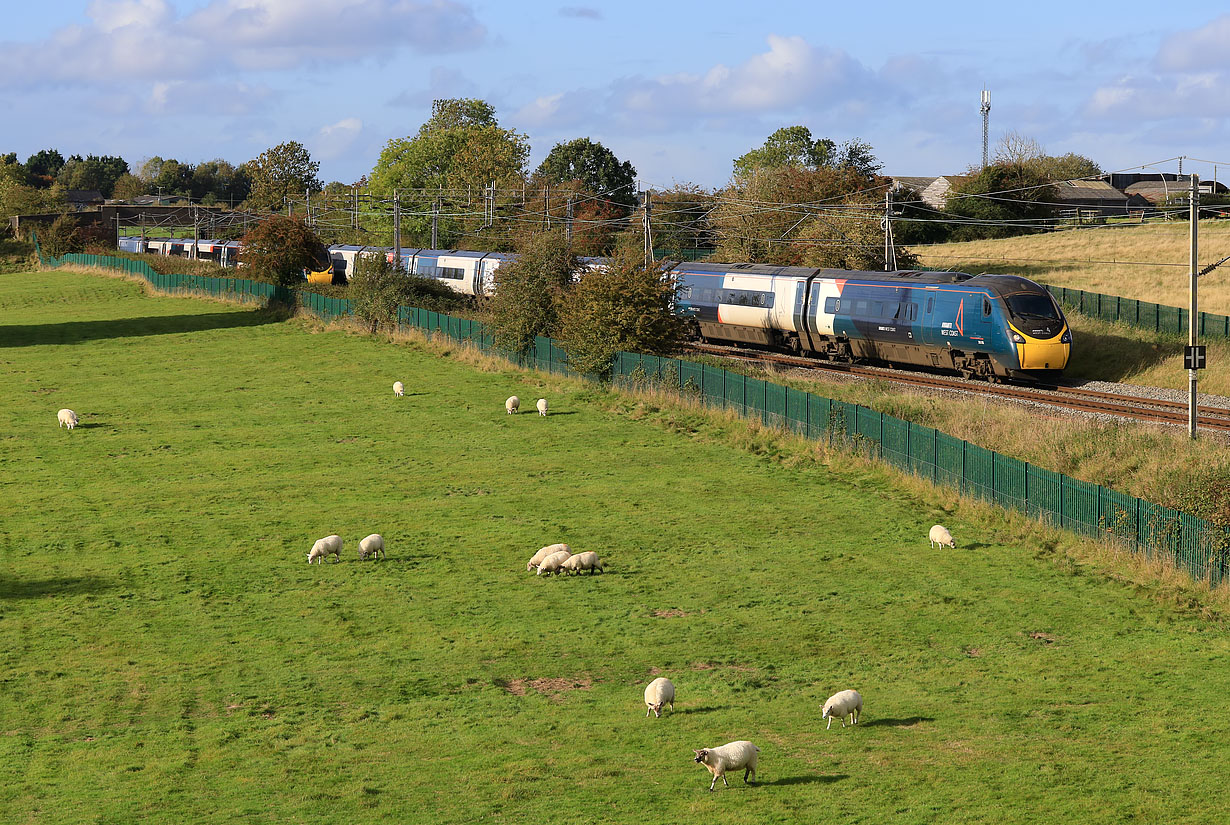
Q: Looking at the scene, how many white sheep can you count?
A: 13